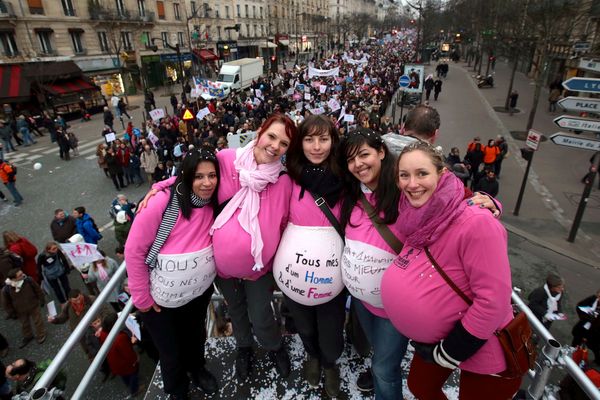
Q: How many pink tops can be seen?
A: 5